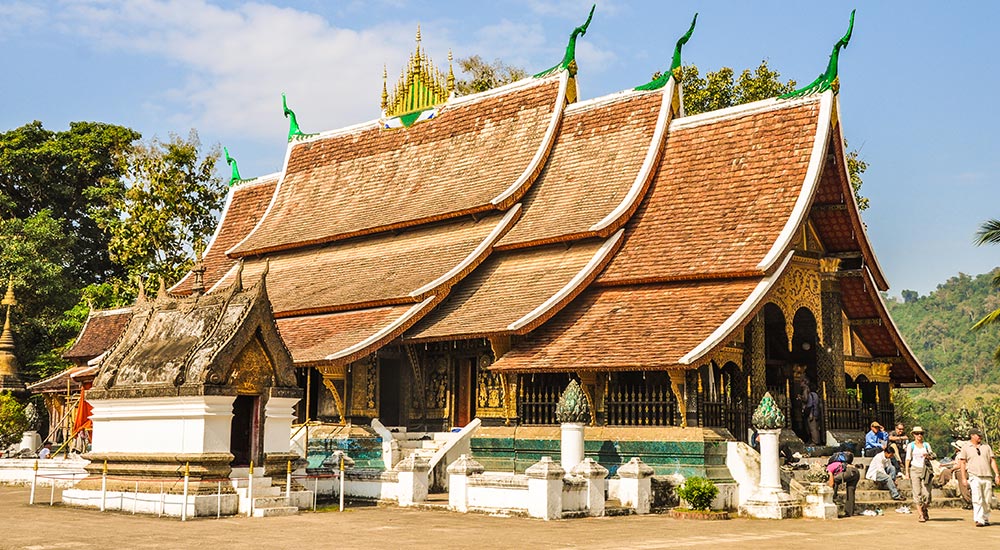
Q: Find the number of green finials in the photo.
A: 5